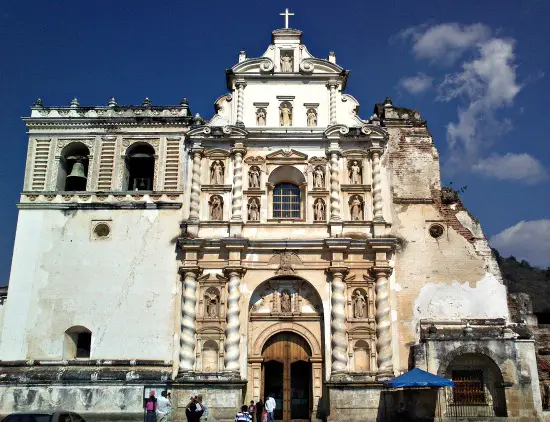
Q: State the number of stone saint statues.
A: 15